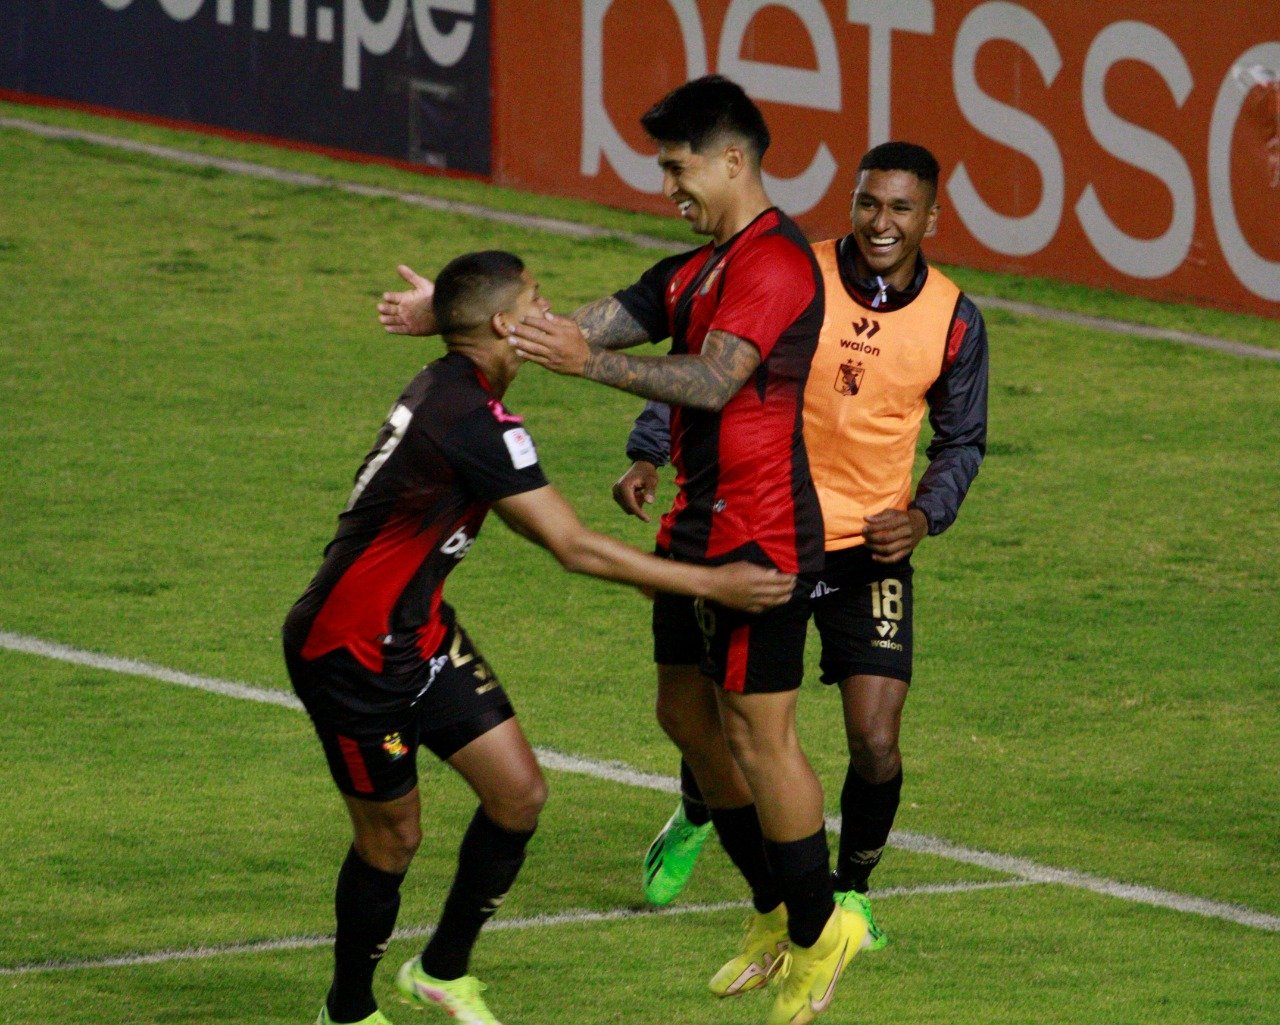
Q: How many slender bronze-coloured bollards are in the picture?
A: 0